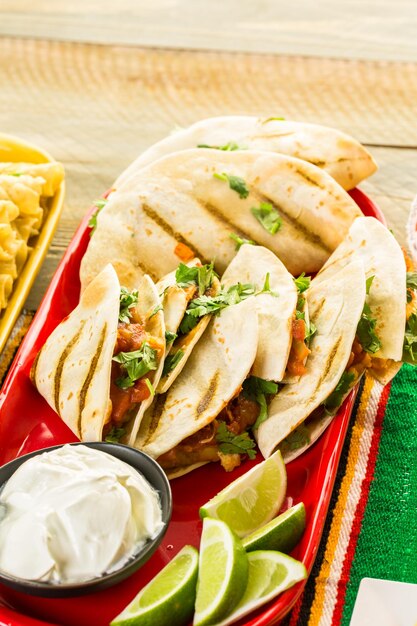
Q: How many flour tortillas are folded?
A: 8